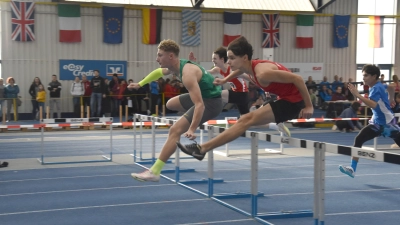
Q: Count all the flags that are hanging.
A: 10